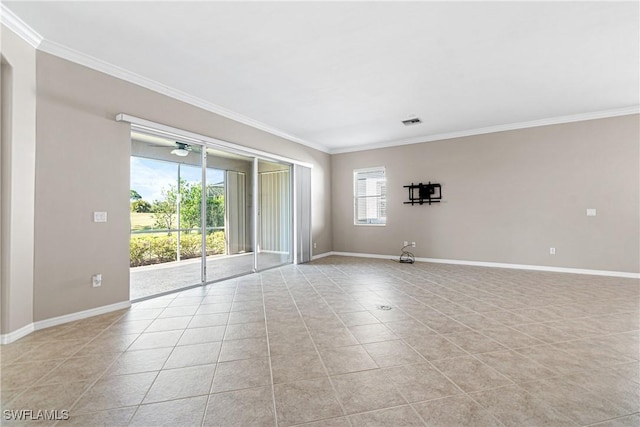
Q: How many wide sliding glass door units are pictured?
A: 1